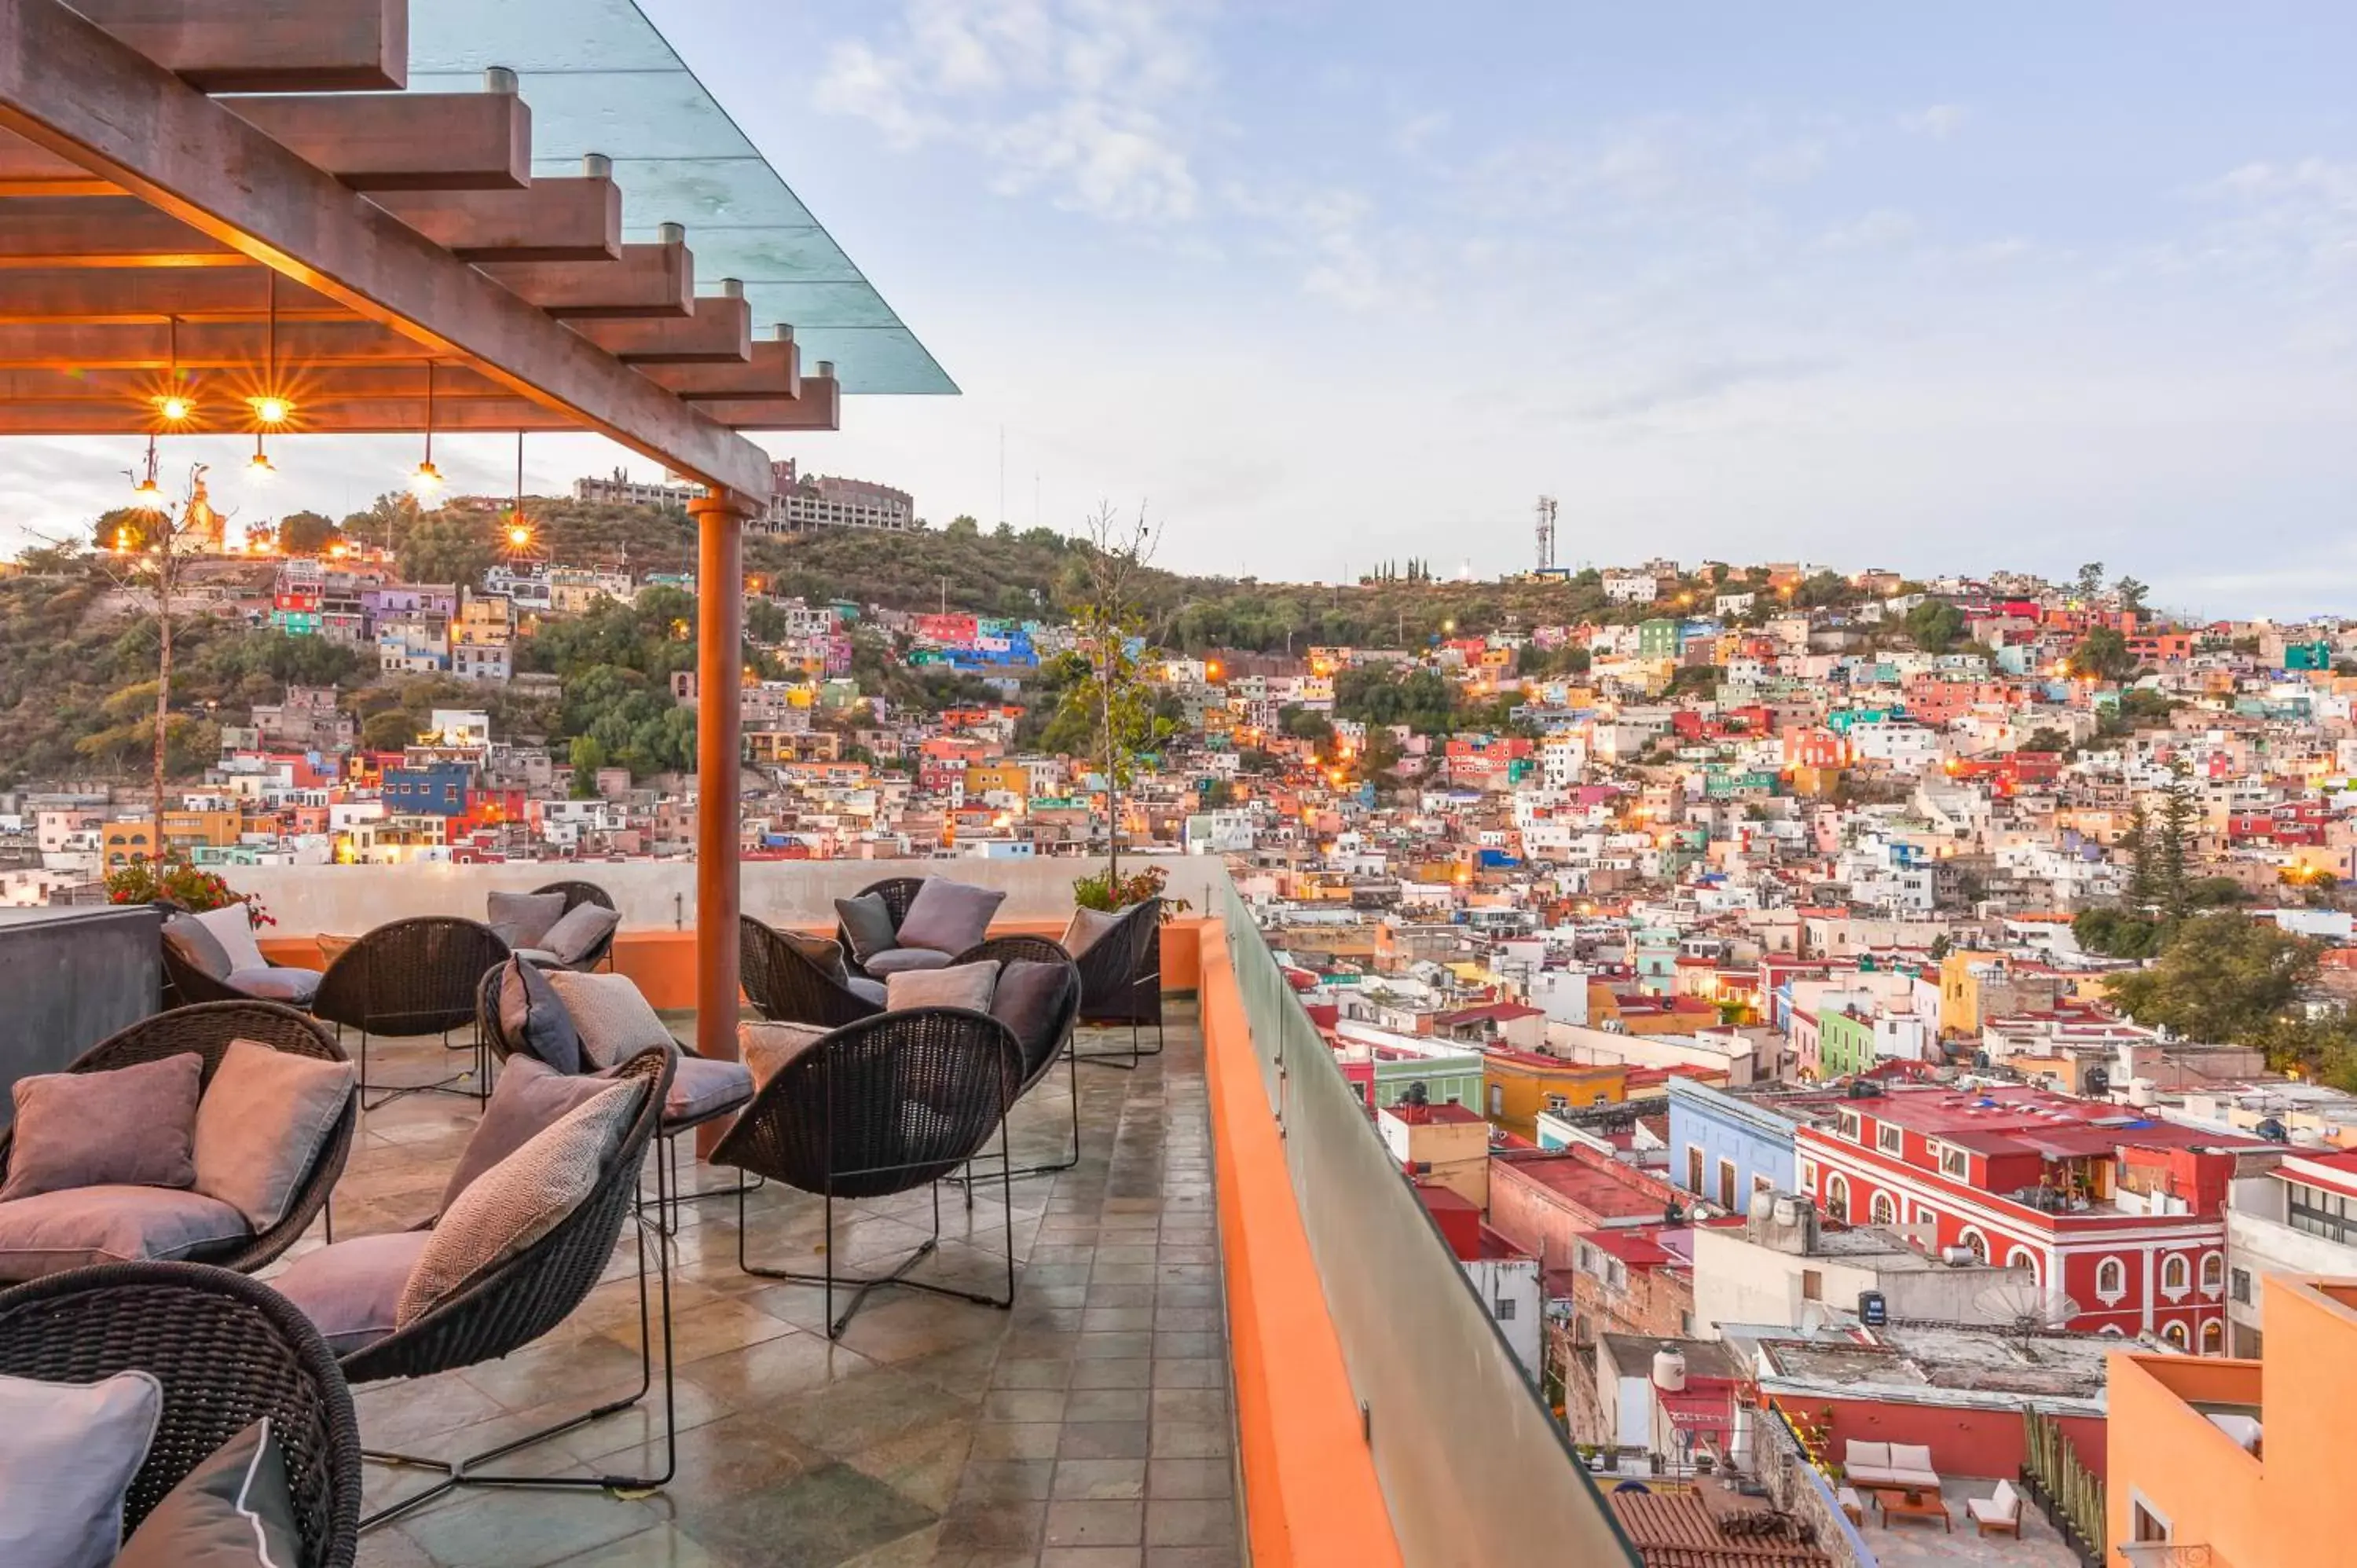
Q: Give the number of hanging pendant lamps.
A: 6